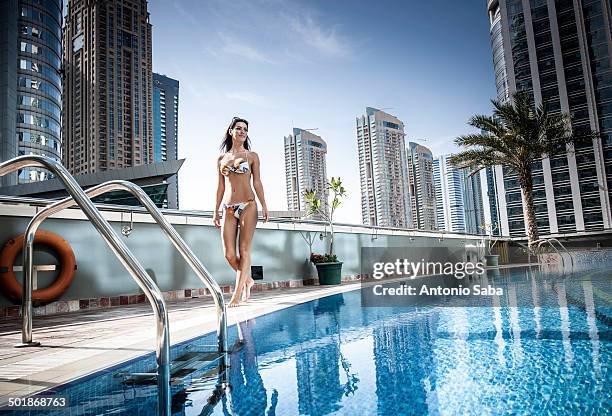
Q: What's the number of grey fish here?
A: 0